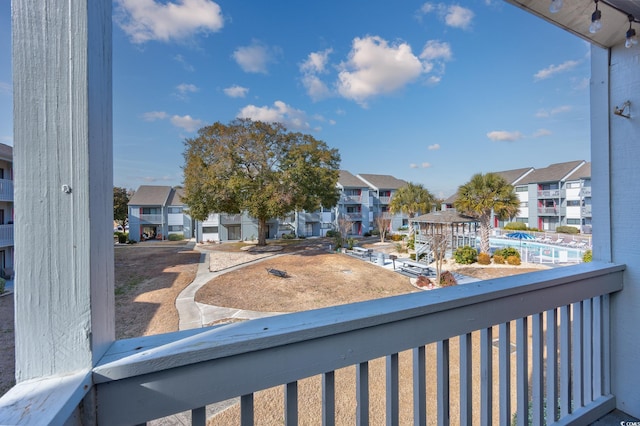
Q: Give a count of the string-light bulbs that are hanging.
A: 3